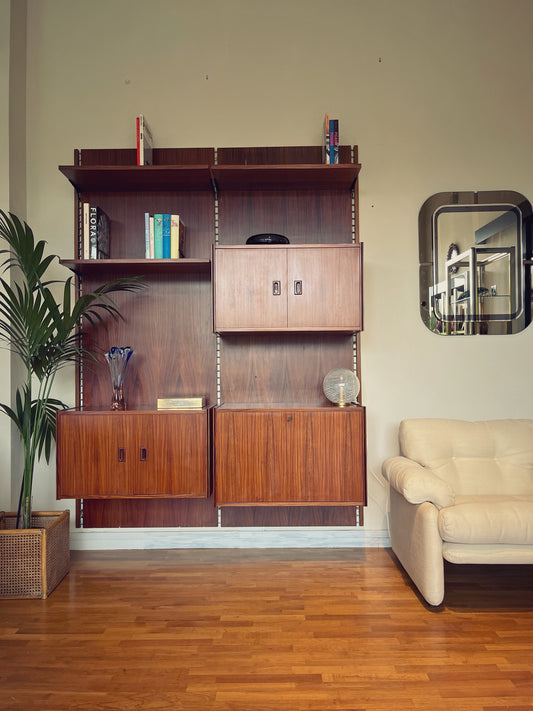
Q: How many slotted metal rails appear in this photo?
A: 3